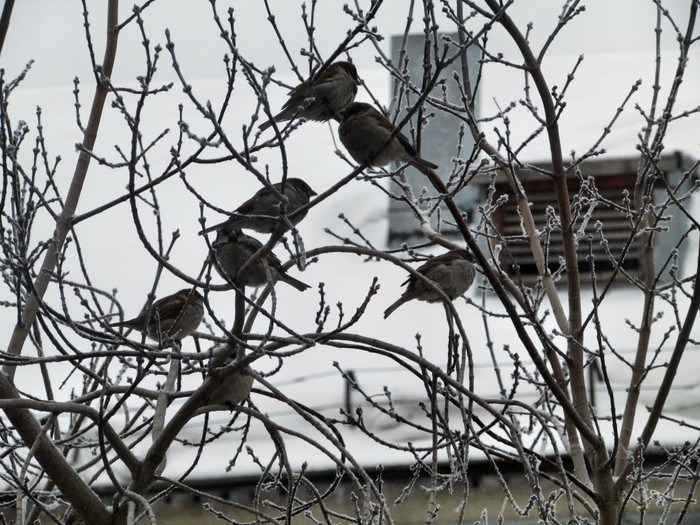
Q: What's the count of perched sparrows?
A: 7